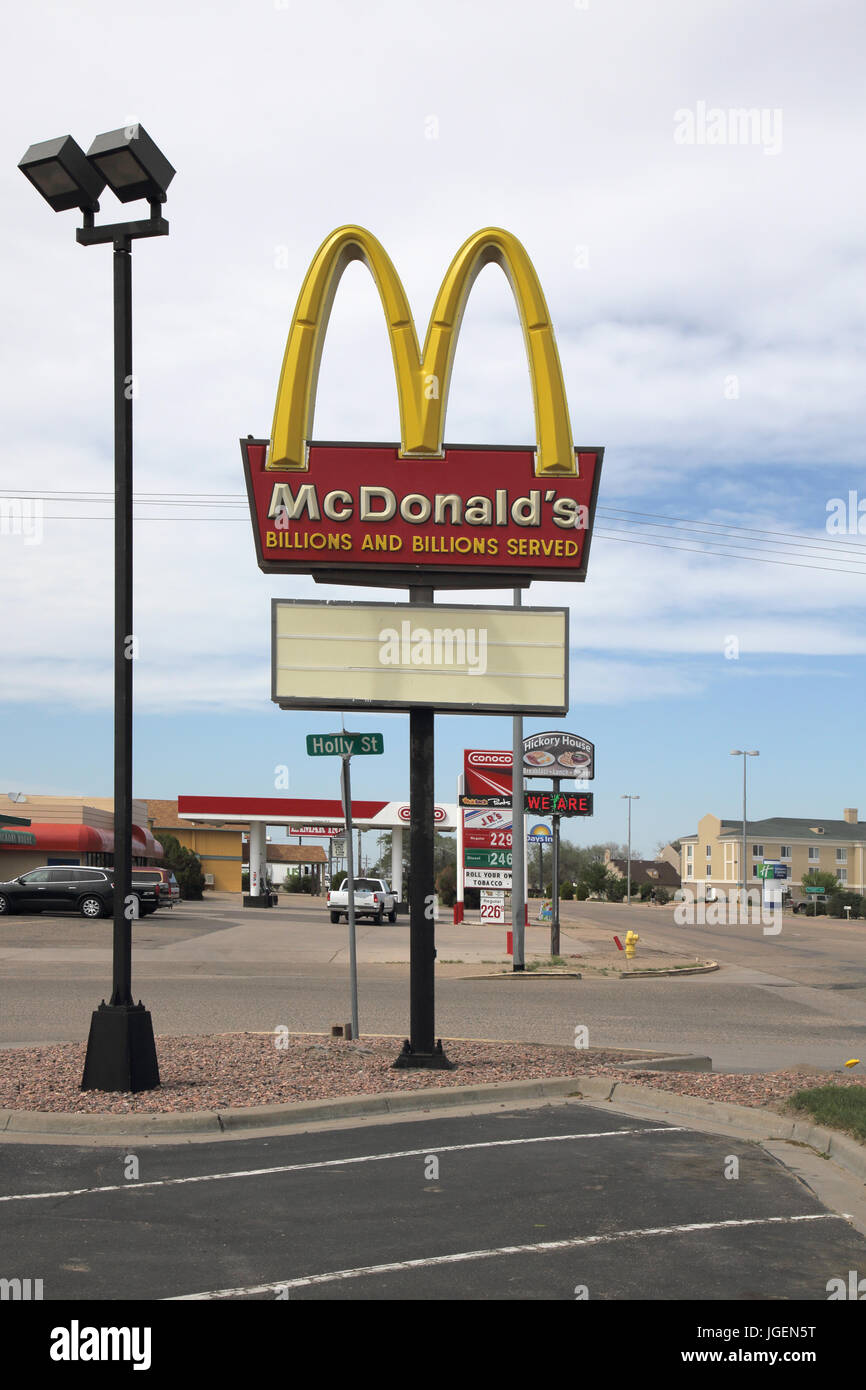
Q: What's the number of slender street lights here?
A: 2